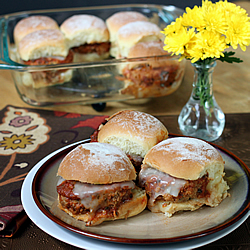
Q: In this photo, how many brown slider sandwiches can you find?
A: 9